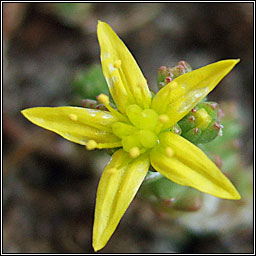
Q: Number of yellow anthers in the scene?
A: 10